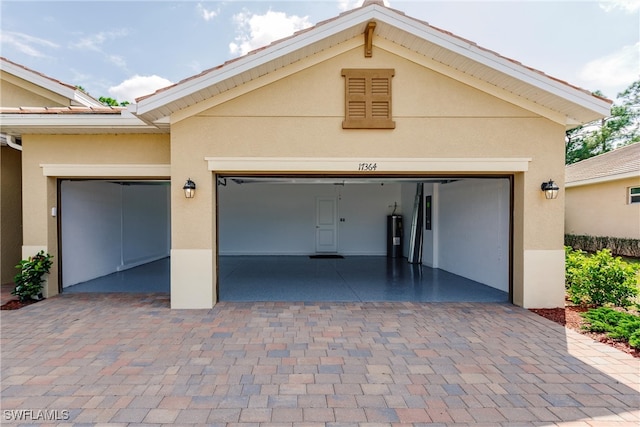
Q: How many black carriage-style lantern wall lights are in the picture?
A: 2